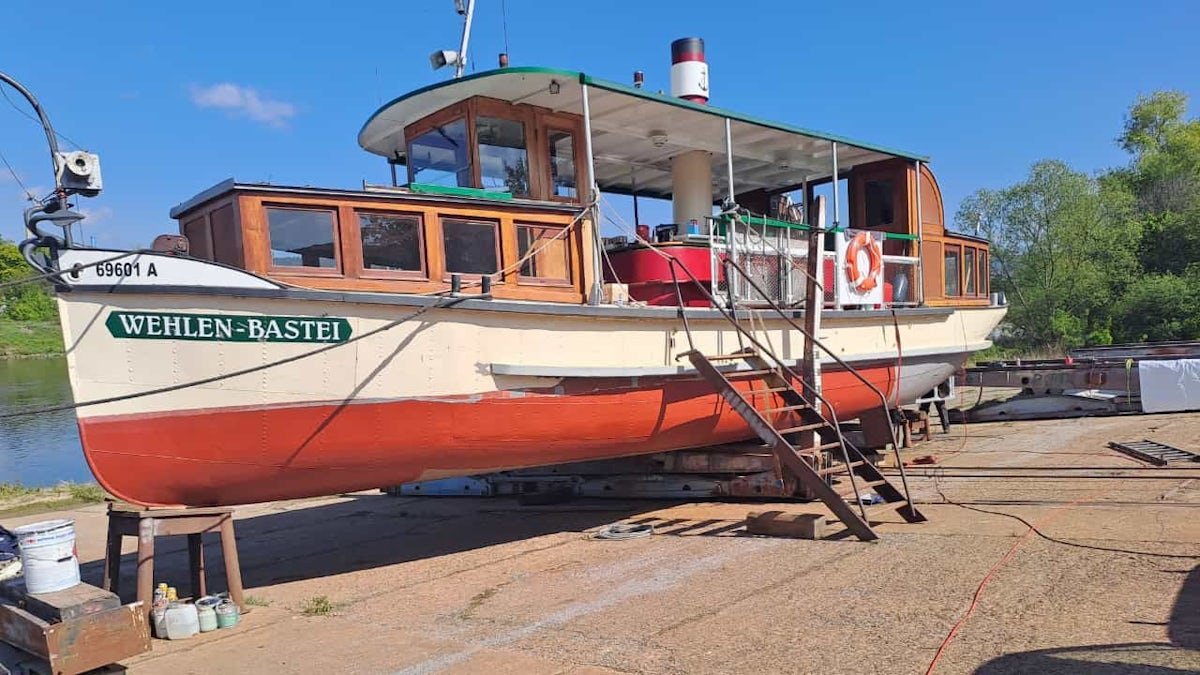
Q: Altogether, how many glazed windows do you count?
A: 11